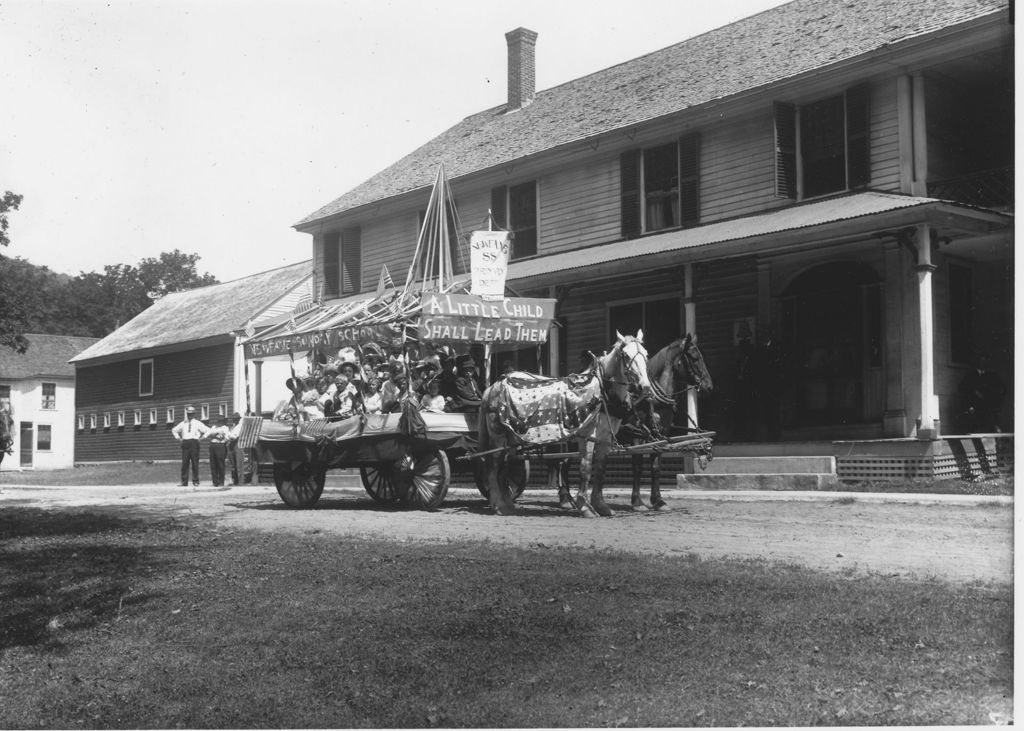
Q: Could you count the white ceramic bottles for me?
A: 0